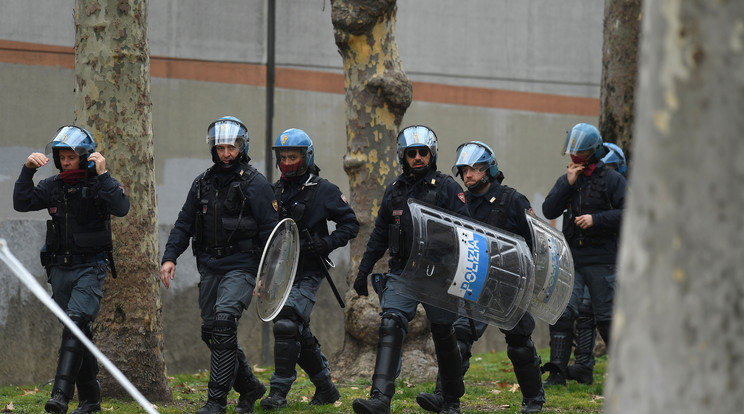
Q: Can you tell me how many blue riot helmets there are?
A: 7